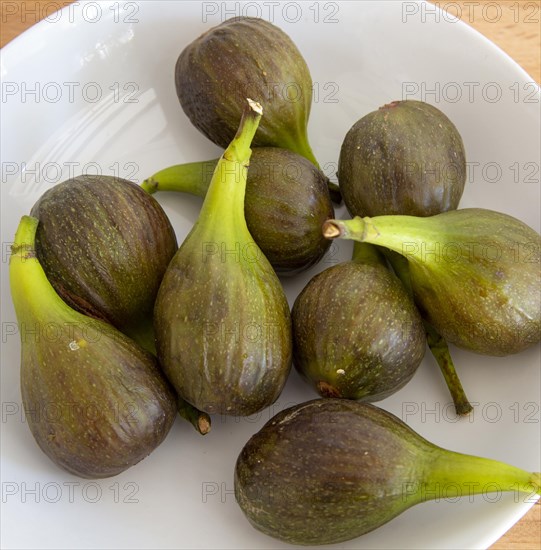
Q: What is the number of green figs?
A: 9